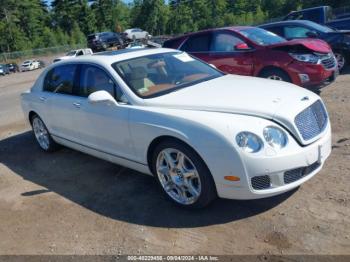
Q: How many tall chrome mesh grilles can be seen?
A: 1